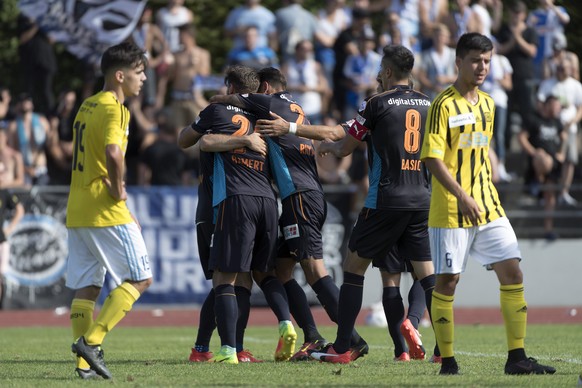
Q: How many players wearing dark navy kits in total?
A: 5